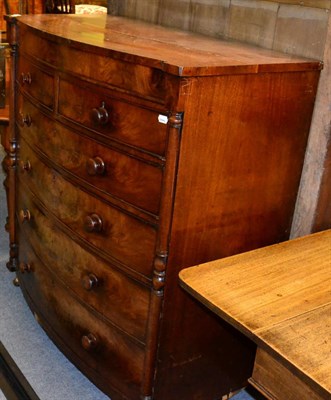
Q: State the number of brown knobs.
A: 10